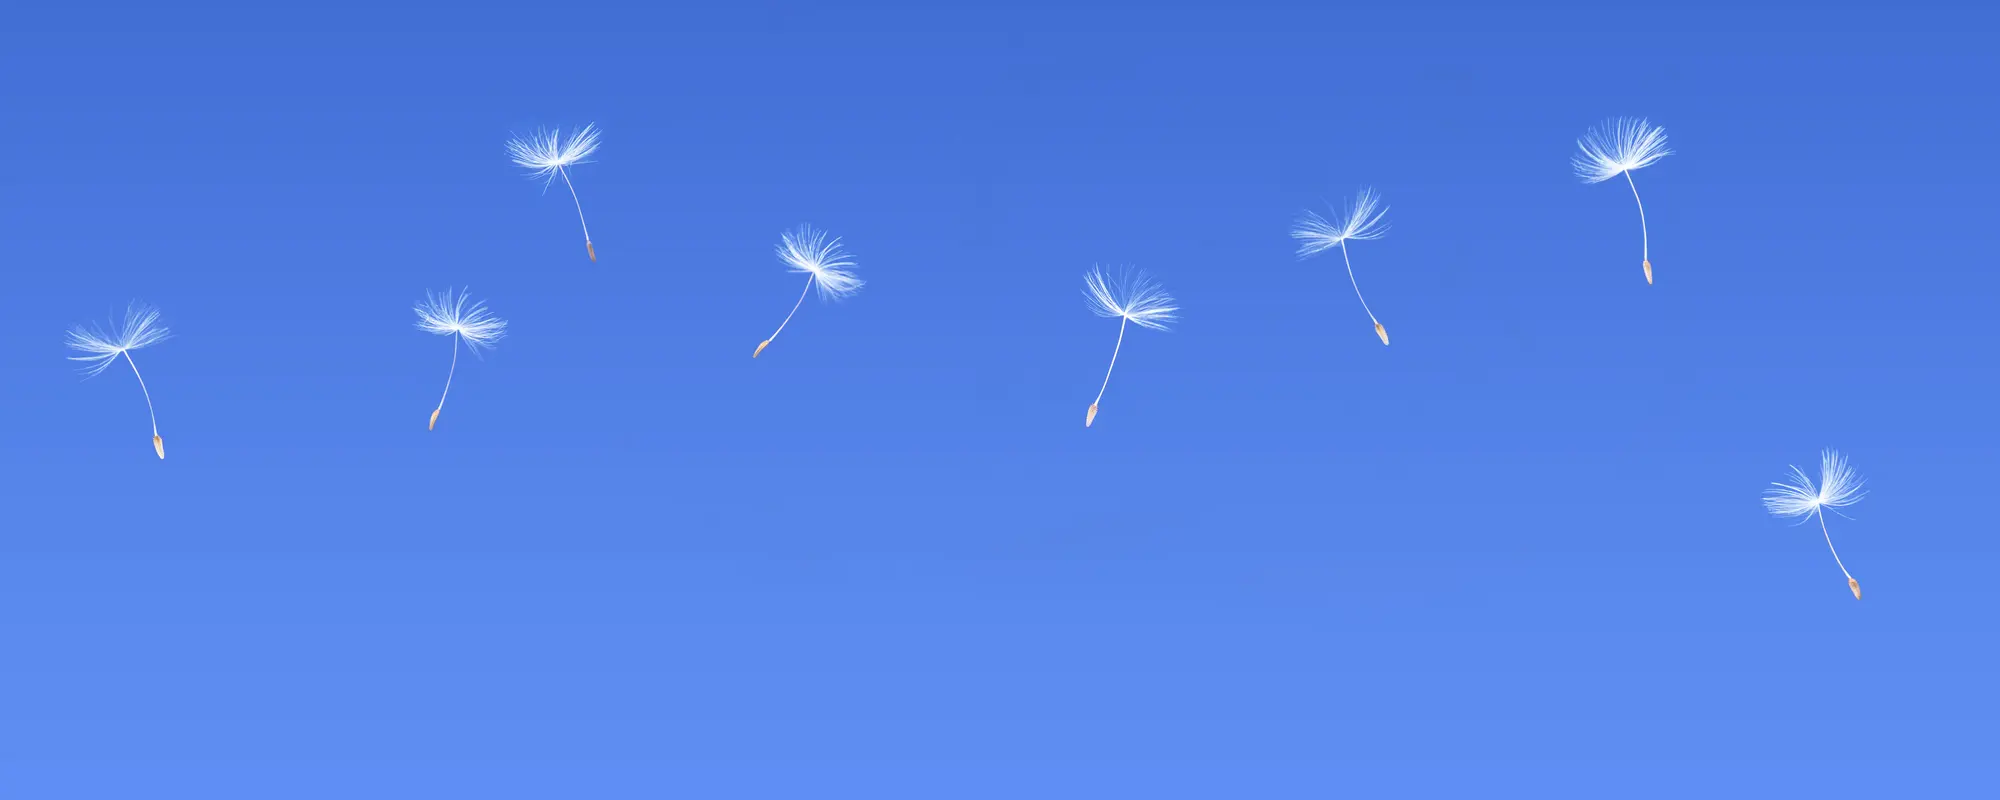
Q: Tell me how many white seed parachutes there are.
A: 8